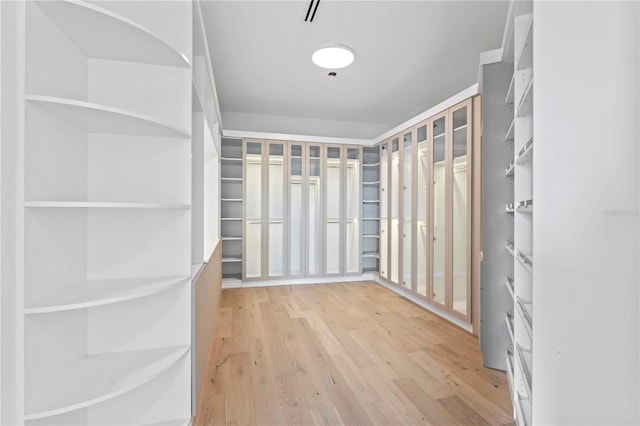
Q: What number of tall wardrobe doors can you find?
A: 12